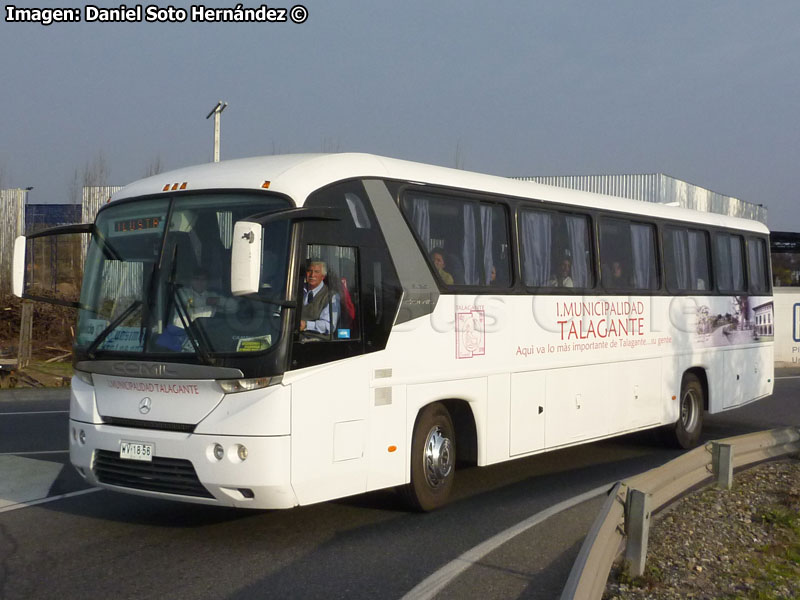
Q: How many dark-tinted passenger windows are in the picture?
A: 6